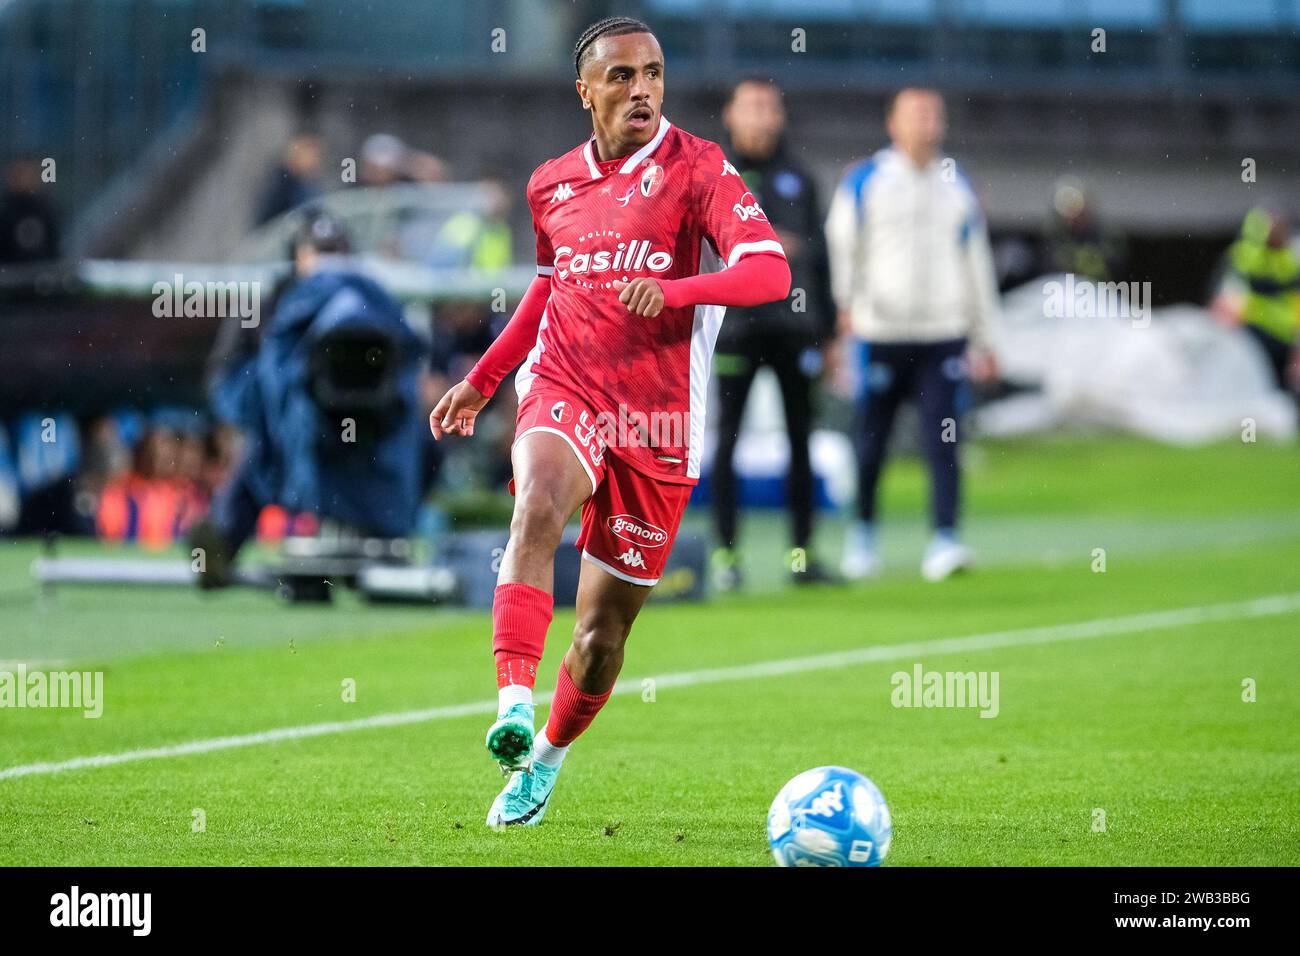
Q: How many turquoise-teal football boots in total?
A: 2